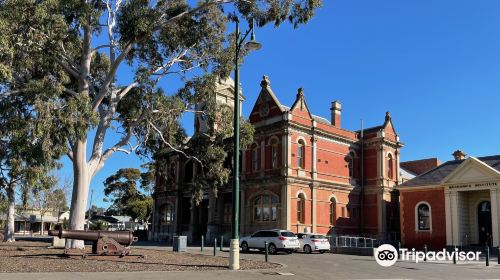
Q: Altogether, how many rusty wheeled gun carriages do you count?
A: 1